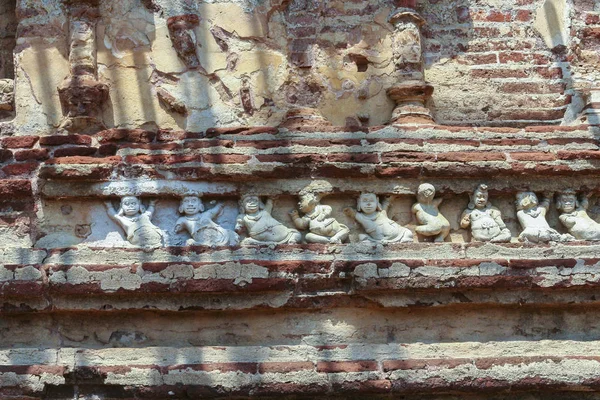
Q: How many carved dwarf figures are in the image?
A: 9